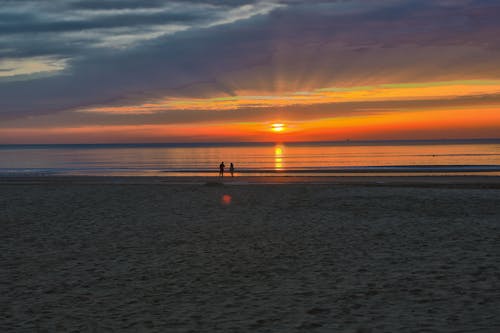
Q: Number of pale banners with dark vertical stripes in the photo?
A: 0